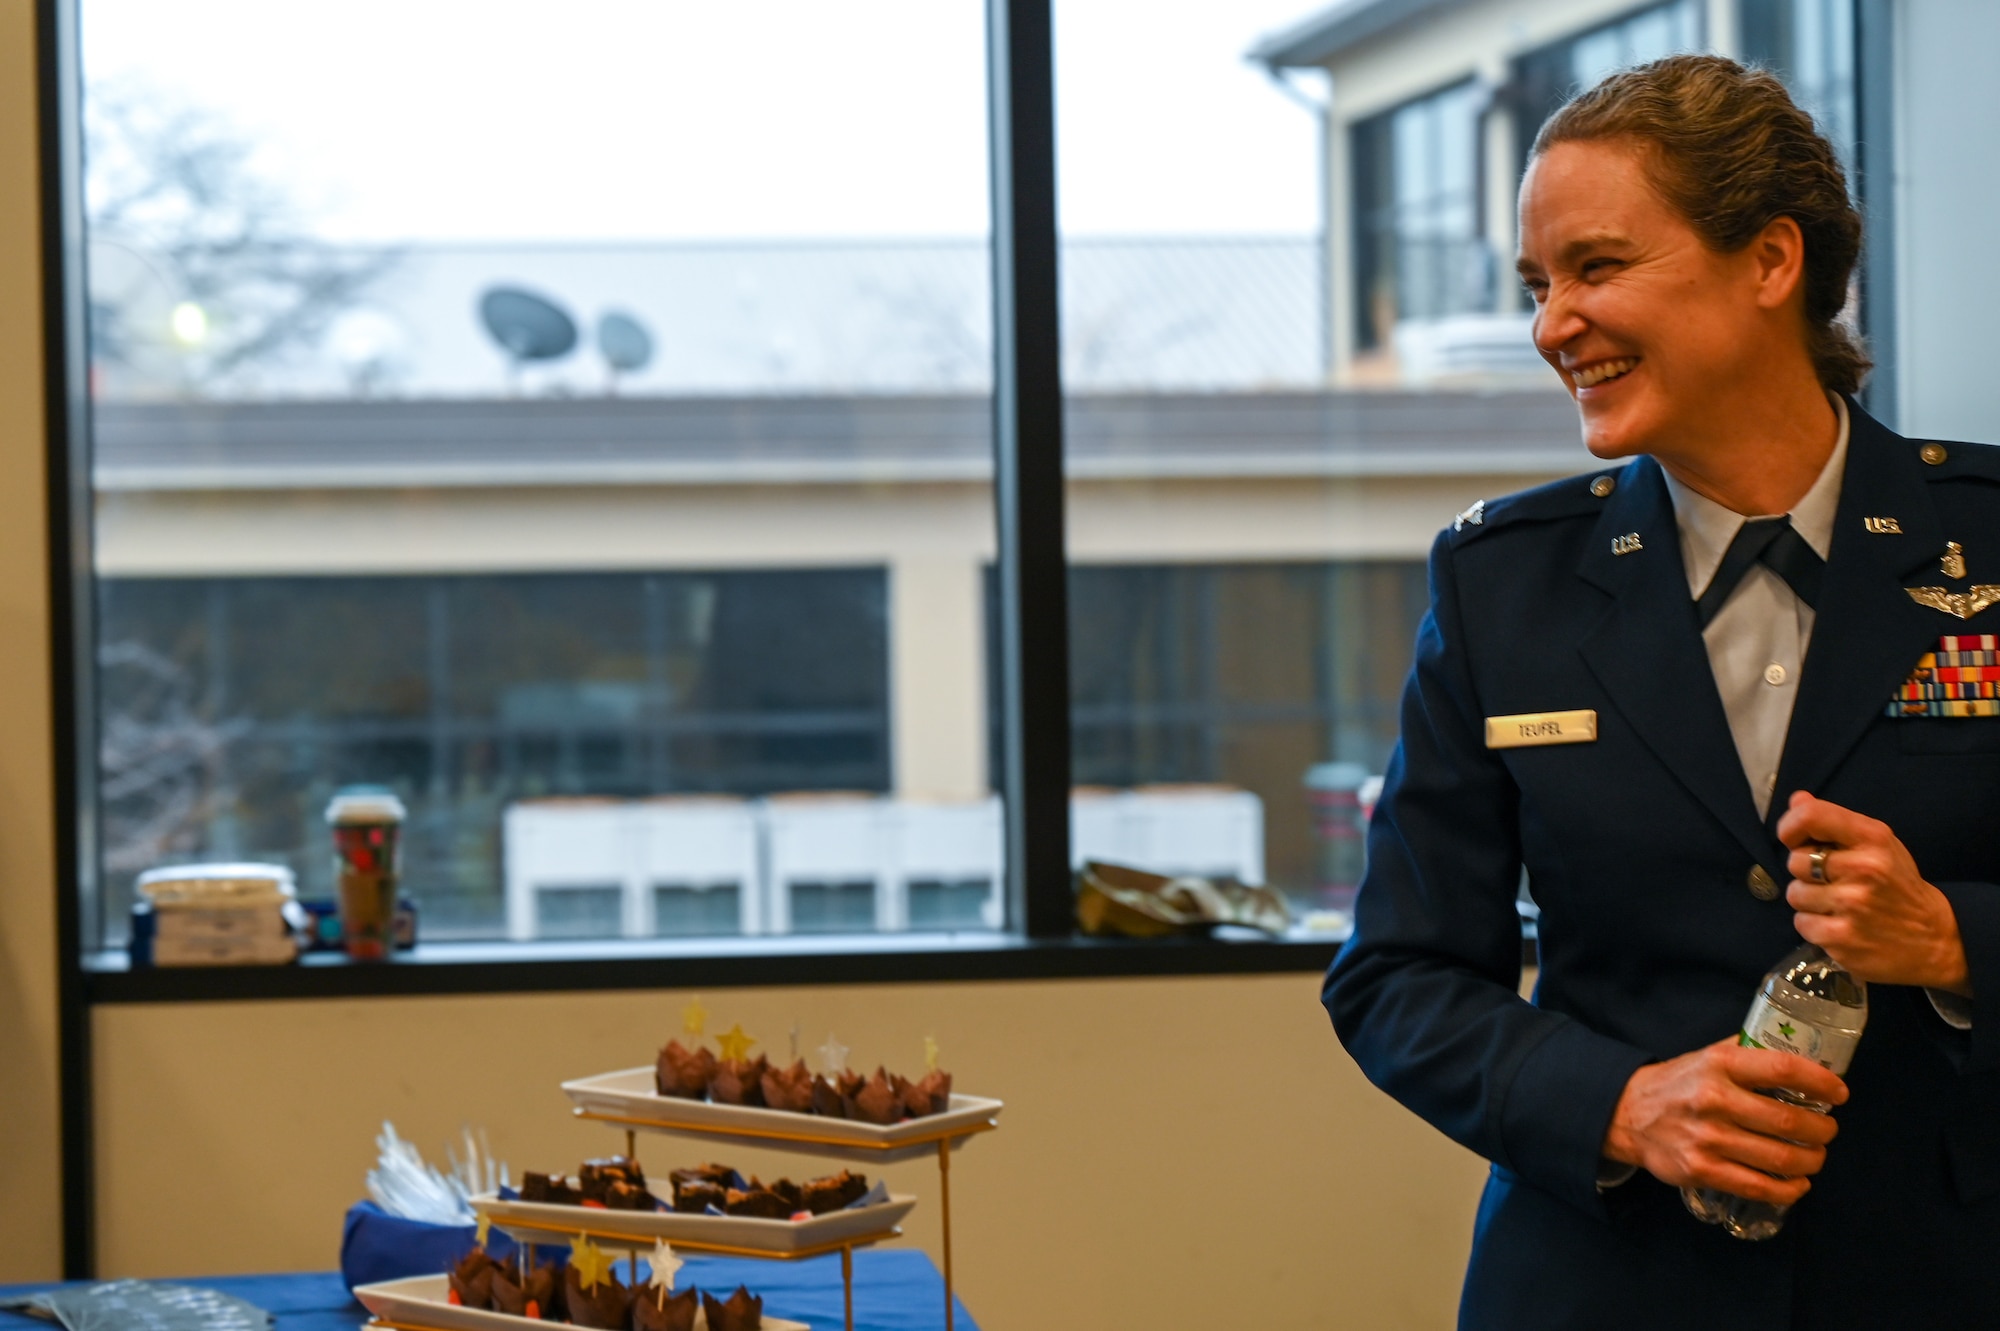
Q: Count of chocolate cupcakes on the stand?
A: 11